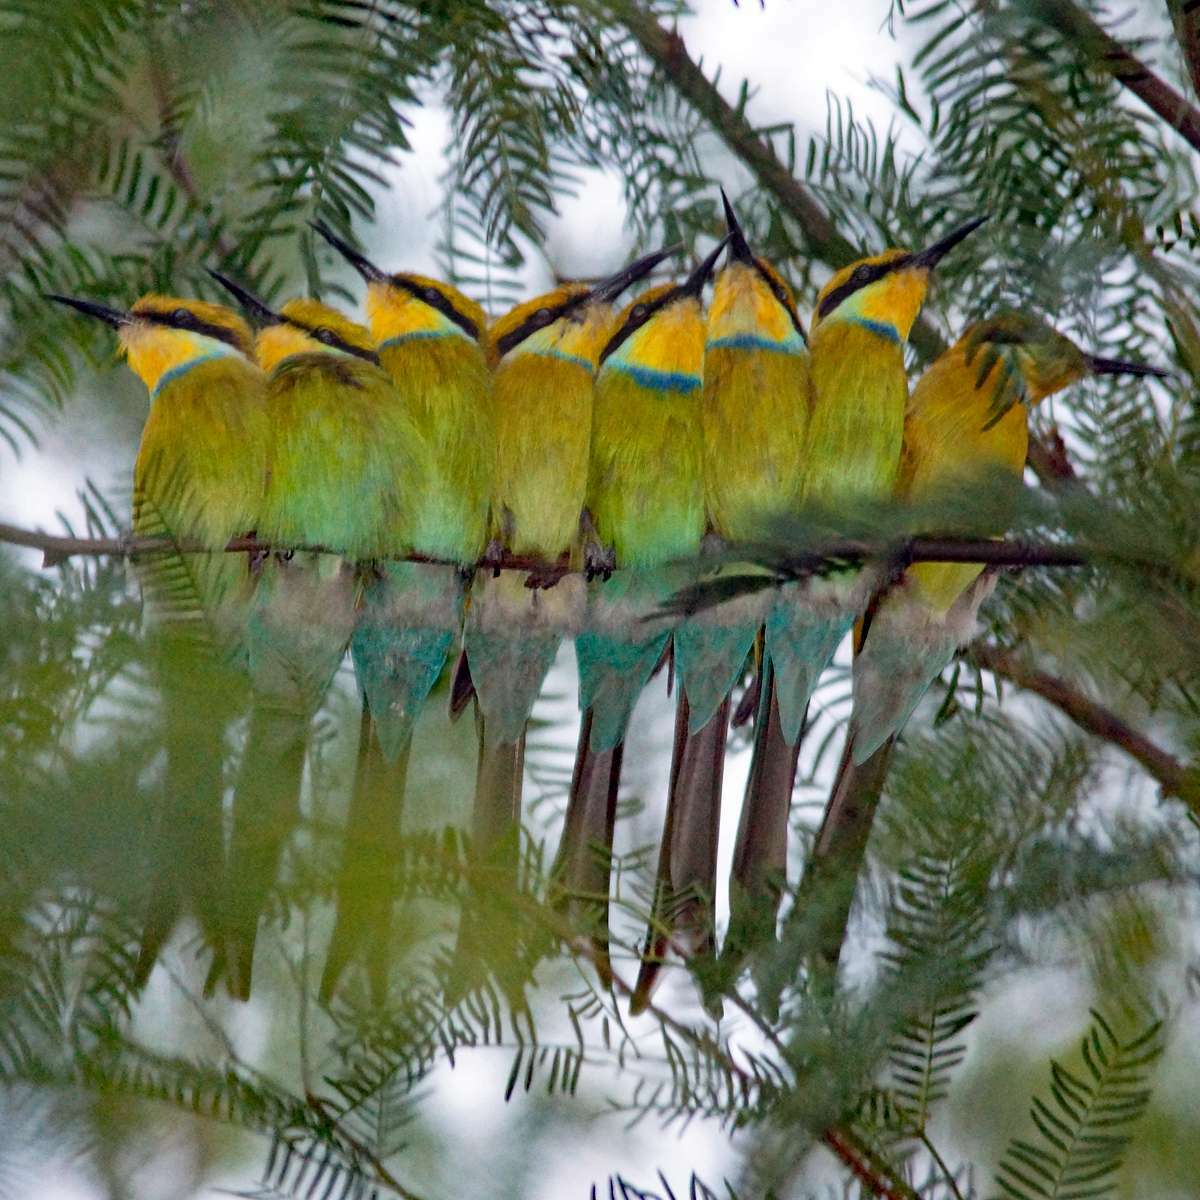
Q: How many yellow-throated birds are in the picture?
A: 8